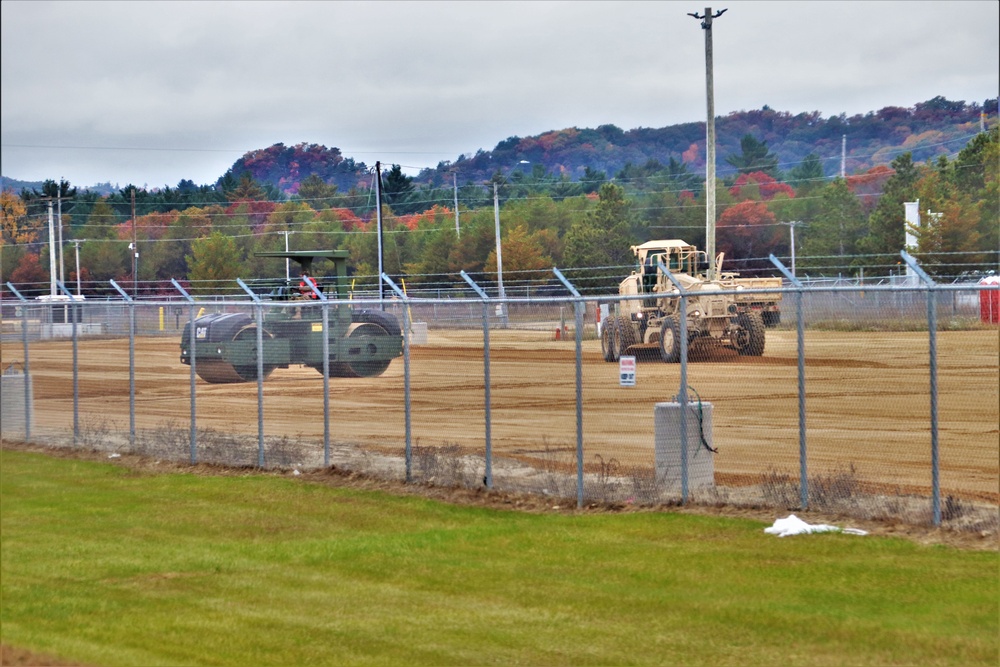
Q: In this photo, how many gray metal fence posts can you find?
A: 12